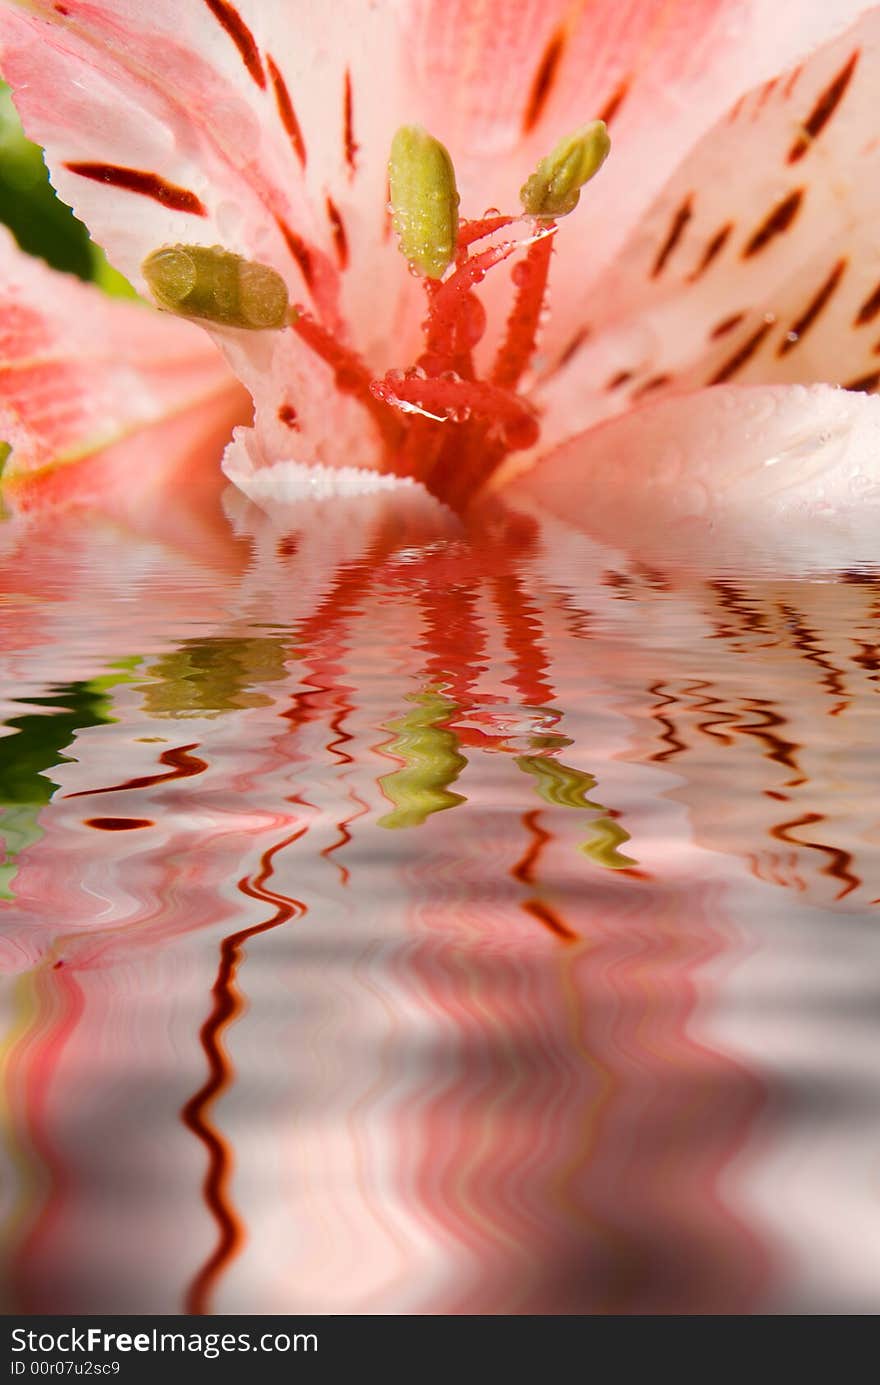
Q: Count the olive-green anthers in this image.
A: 3